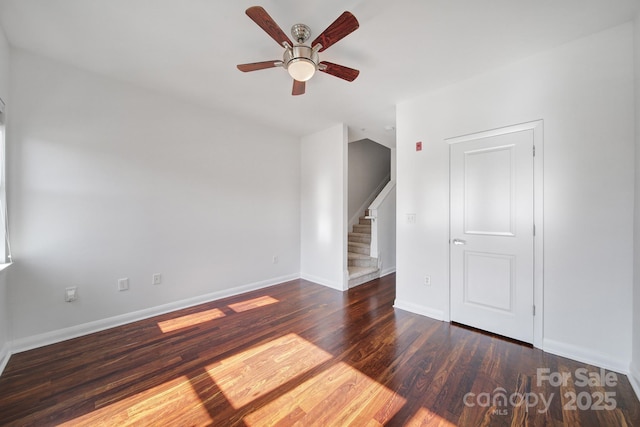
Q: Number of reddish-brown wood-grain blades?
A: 5